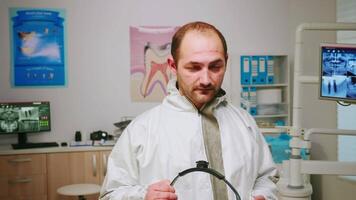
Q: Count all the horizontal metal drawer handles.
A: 2